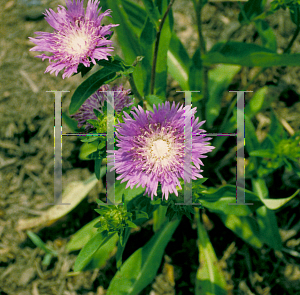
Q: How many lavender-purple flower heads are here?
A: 3